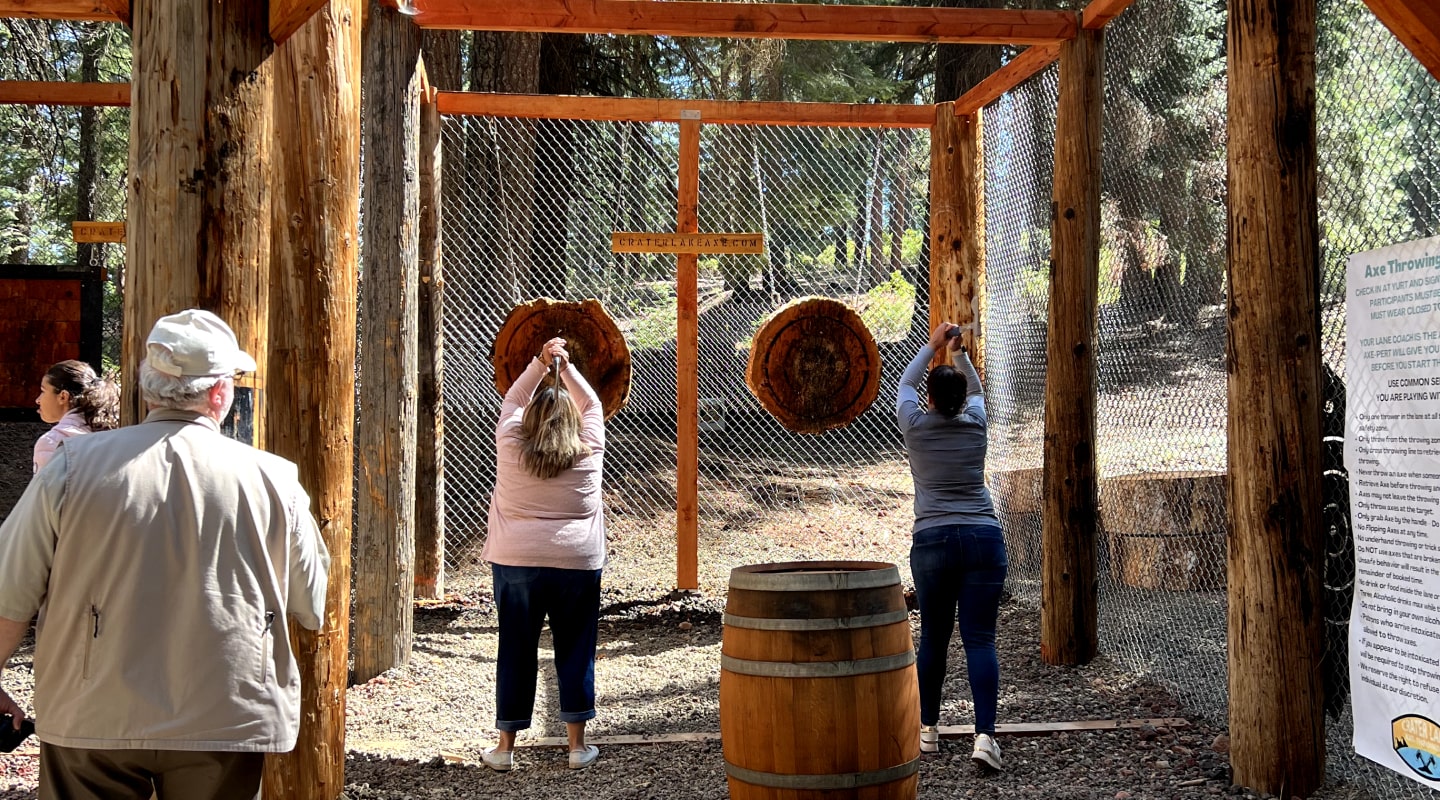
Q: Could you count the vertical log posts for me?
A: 7